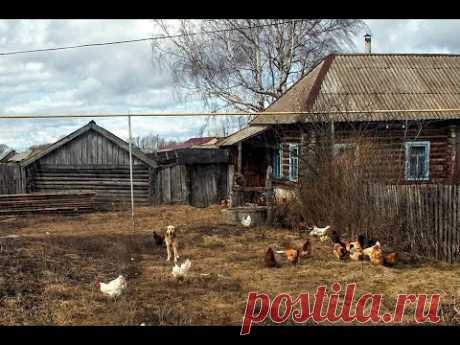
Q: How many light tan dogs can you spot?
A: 1